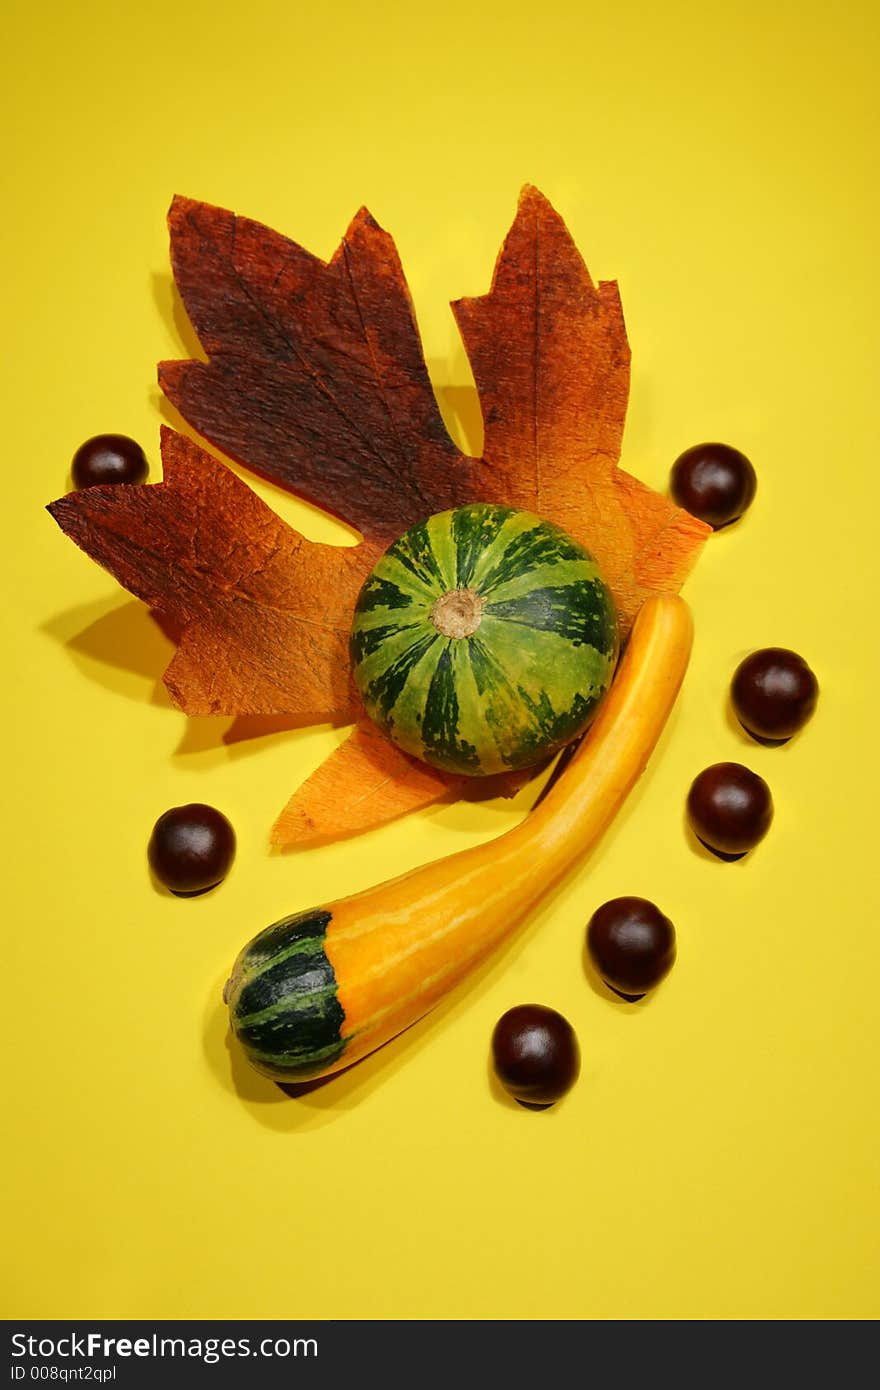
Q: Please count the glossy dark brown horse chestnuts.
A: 7